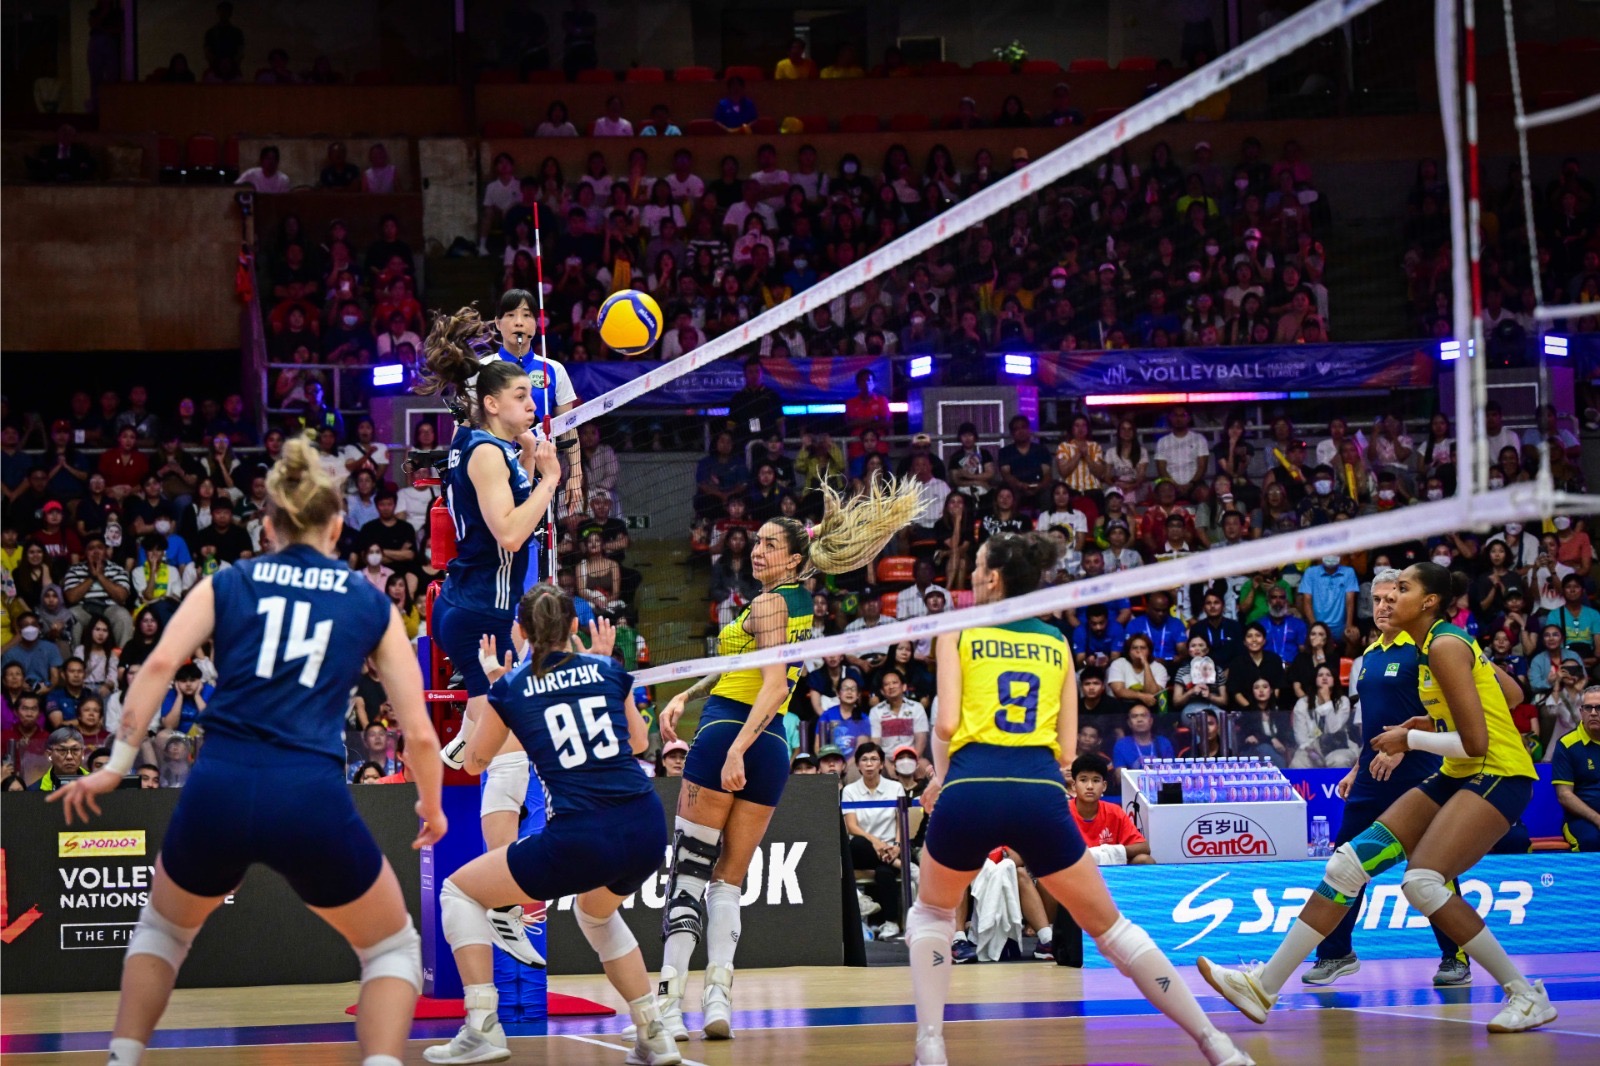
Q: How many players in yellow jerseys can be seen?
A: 3